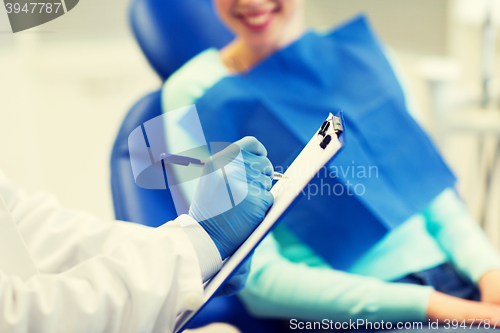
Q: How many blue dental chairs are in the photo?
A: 1